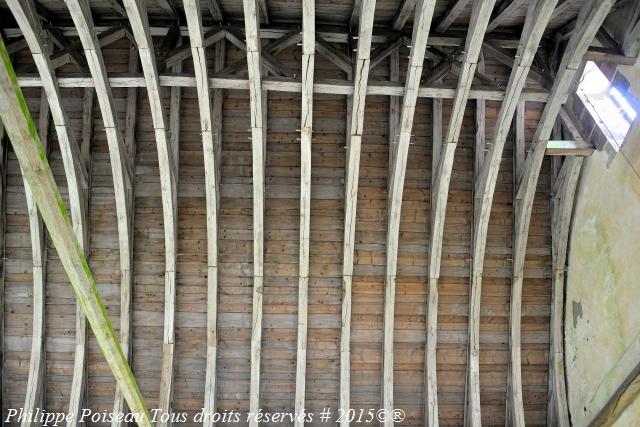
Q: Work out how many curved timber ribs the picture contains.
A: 13